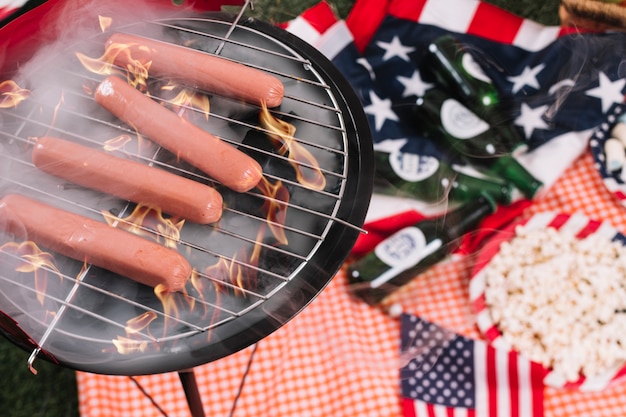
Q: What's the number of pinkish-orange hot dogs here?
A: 4